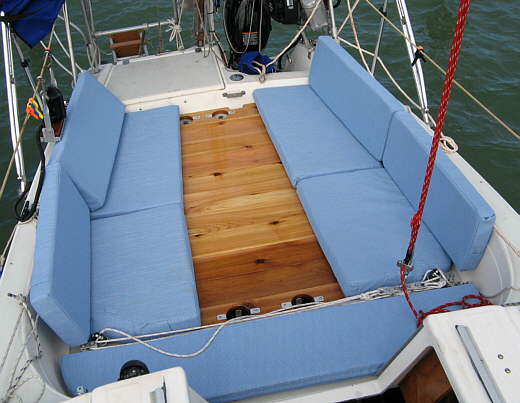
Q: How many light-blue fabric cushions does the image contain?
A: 9